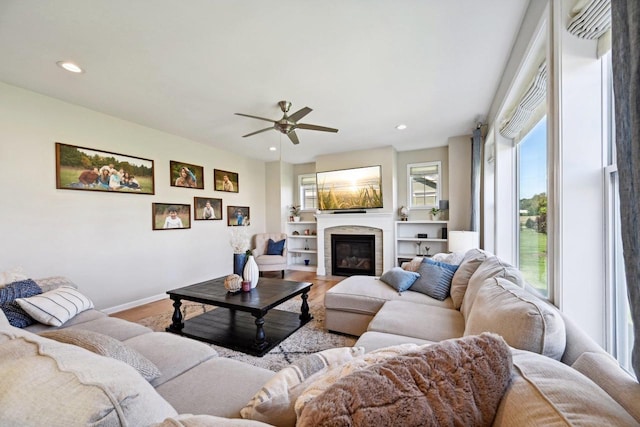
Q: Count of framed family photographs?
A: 6